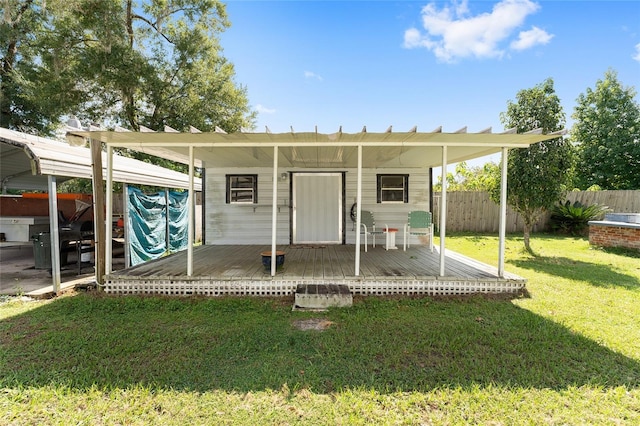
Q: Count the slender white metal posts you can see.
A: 6